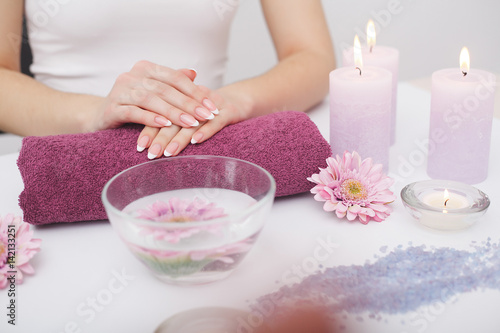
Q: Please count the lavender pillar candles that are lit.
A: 3